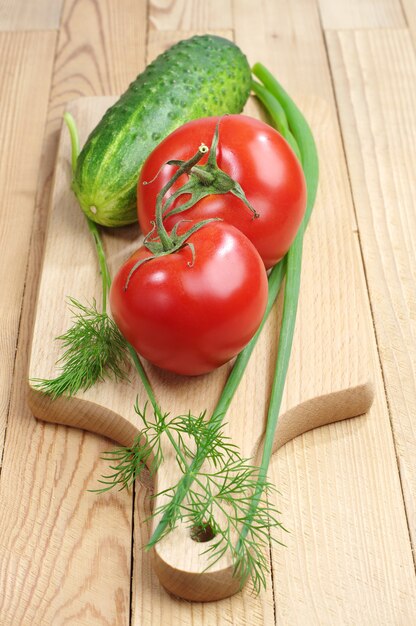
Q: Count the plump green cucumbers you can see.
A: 1